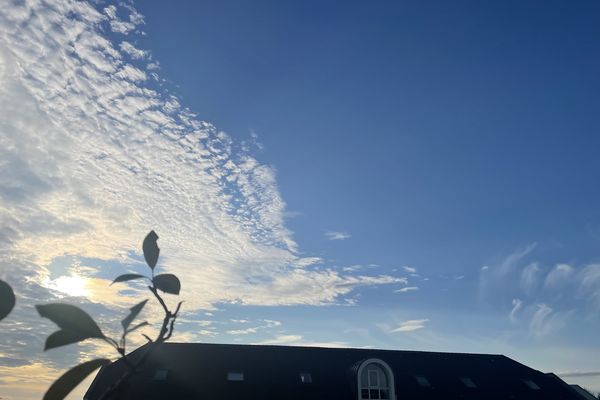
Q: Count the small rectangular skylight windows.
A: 6